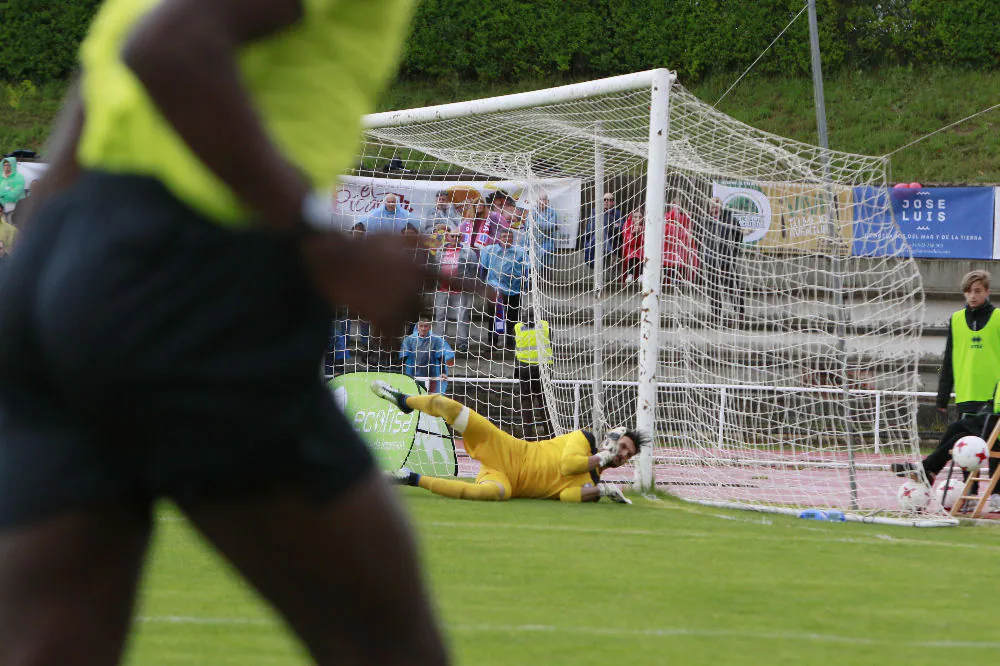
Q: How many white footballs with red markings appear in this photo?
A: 3